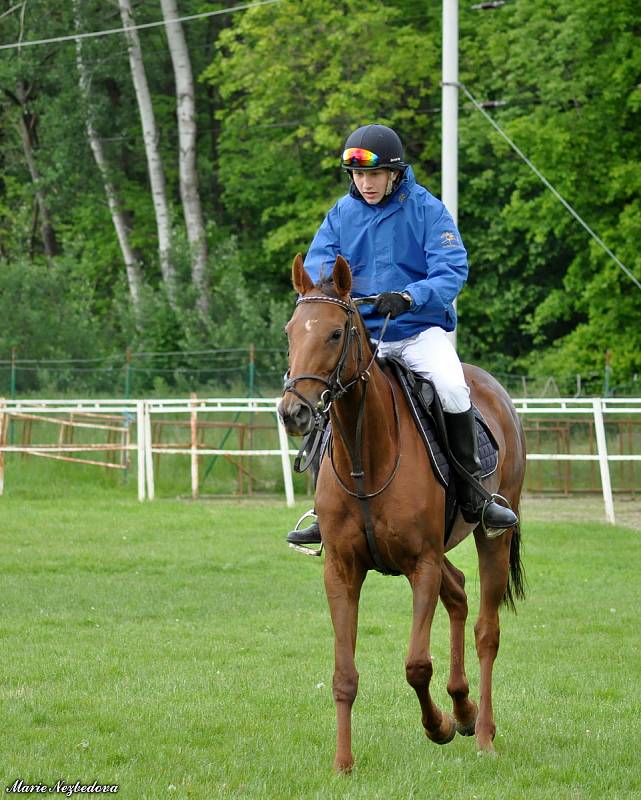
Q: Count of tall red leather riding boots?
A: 0